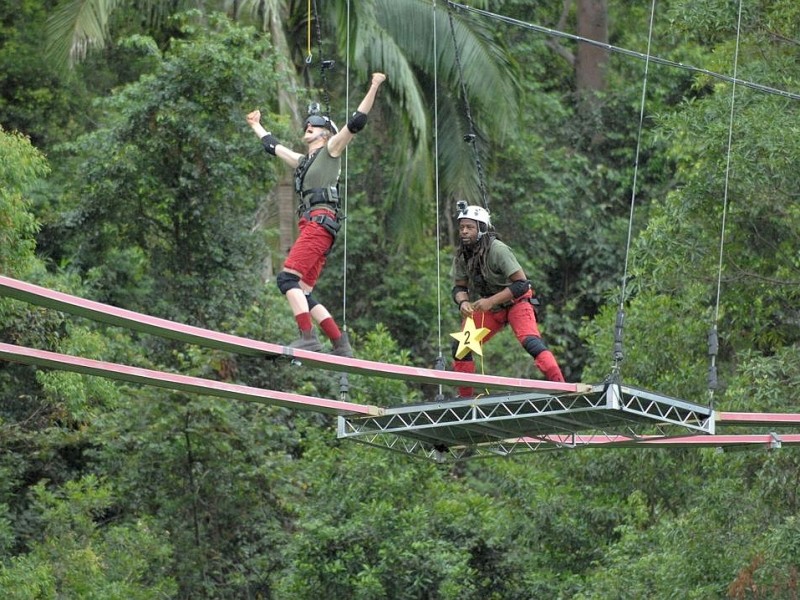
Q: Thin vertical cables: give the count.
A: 4